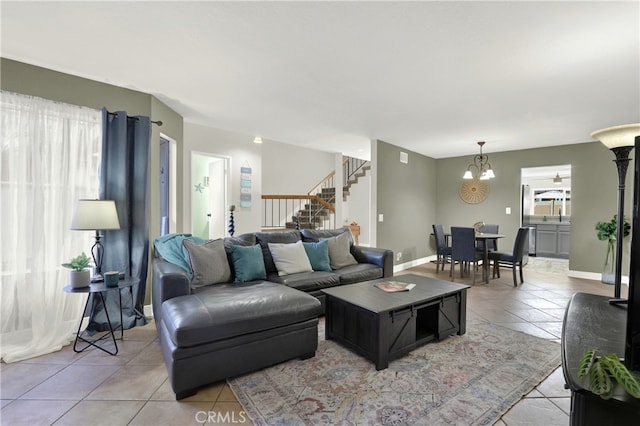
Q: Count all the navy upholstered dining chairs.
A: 4